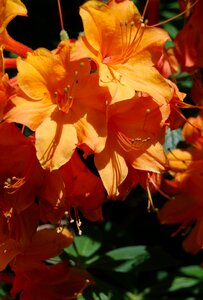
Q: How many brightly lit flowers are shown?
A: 3